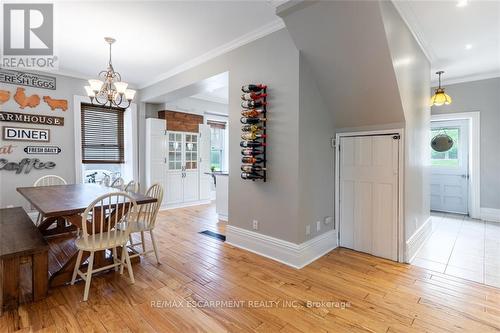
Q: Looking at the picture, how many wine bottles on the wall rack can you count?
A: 12